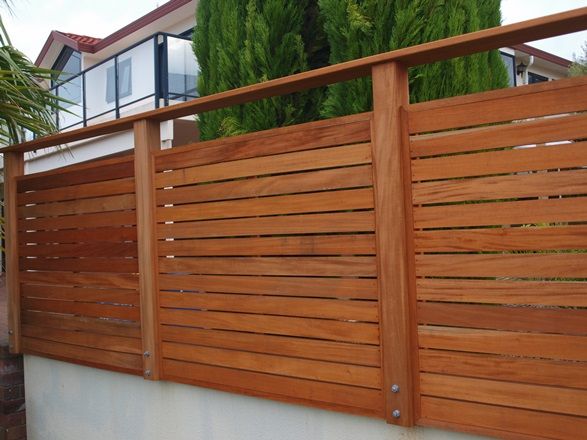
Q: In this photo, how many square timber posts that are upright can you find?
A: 3